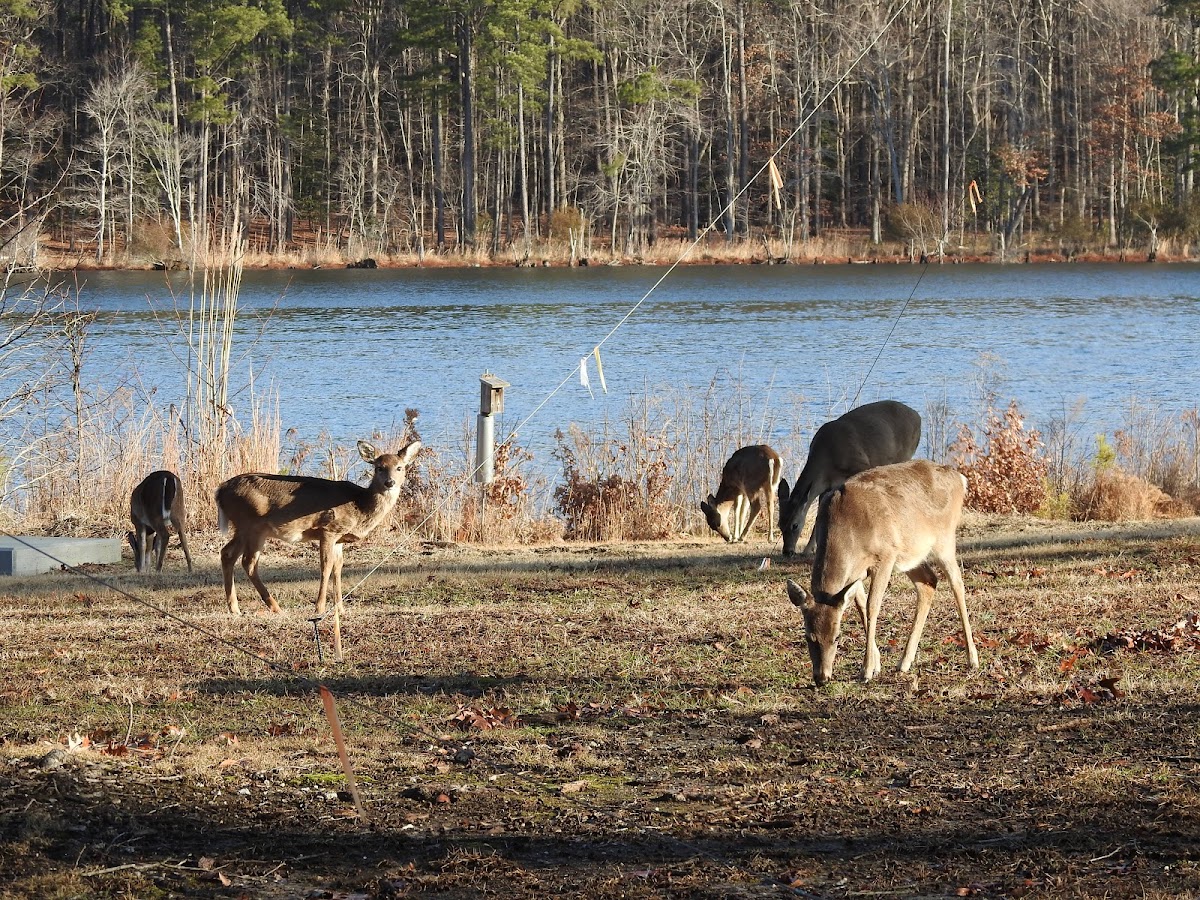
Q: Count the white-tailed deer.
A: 5